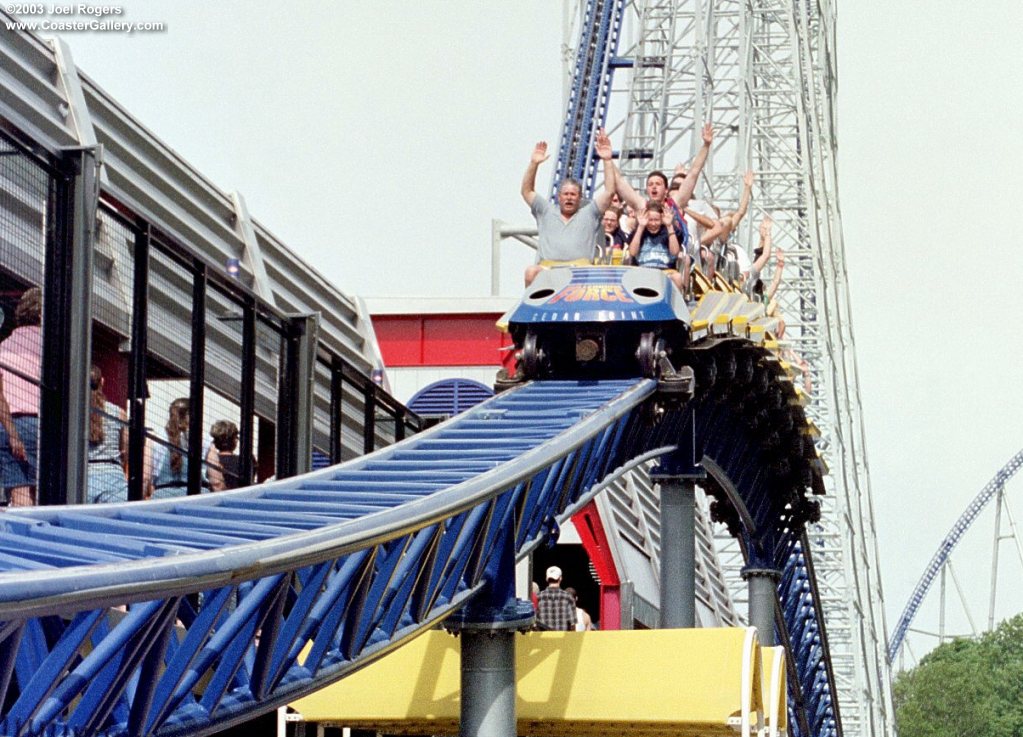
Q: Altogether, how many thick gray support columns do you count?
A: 3